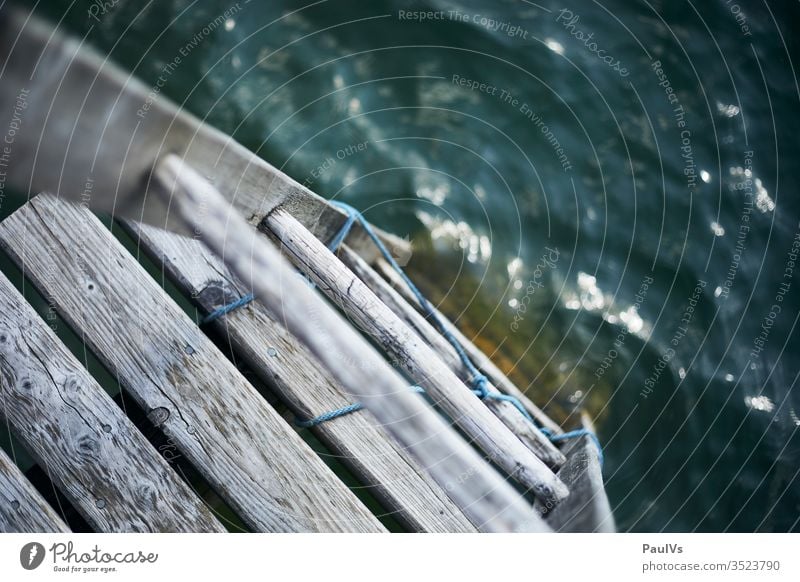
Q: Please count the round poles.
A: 4